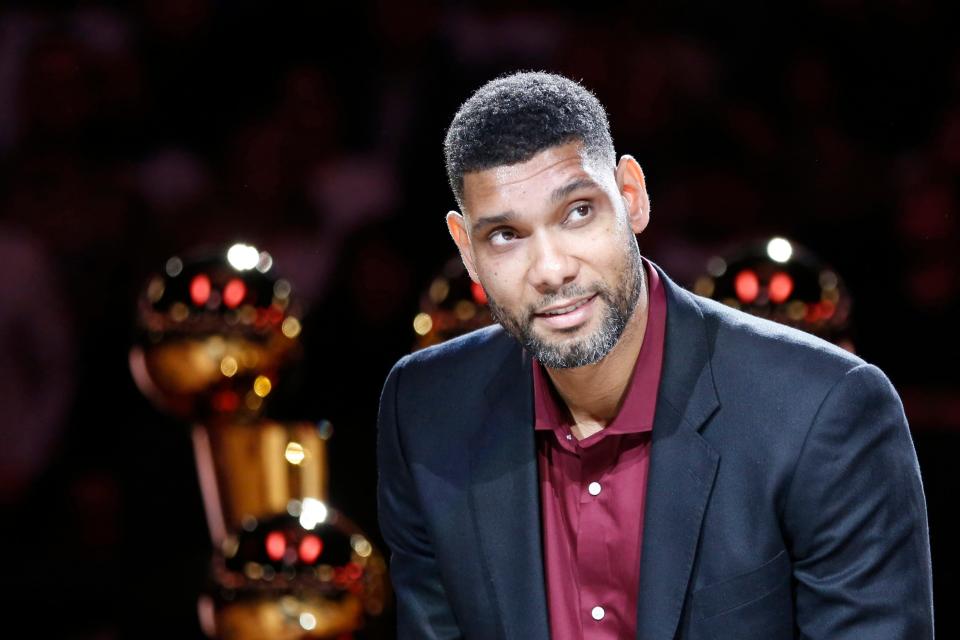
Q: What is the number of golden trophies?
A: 4